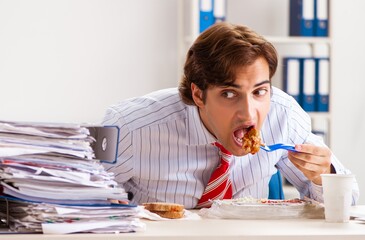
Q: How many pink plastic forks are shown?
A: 0